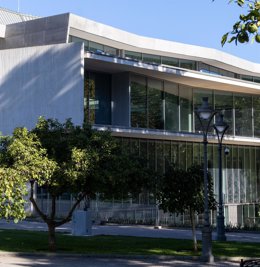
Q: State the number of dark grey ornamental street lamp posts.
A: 2